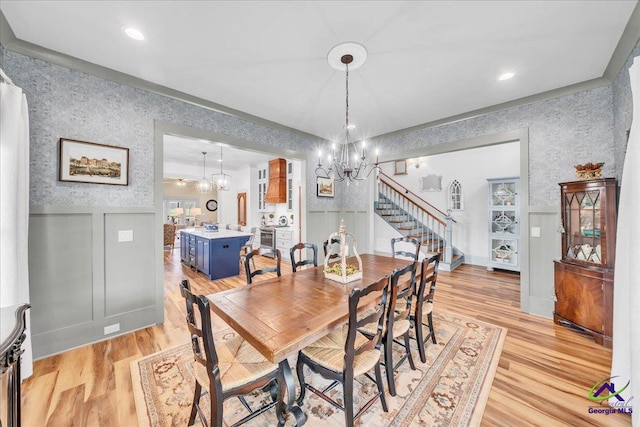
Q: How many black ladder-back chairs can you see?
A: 8